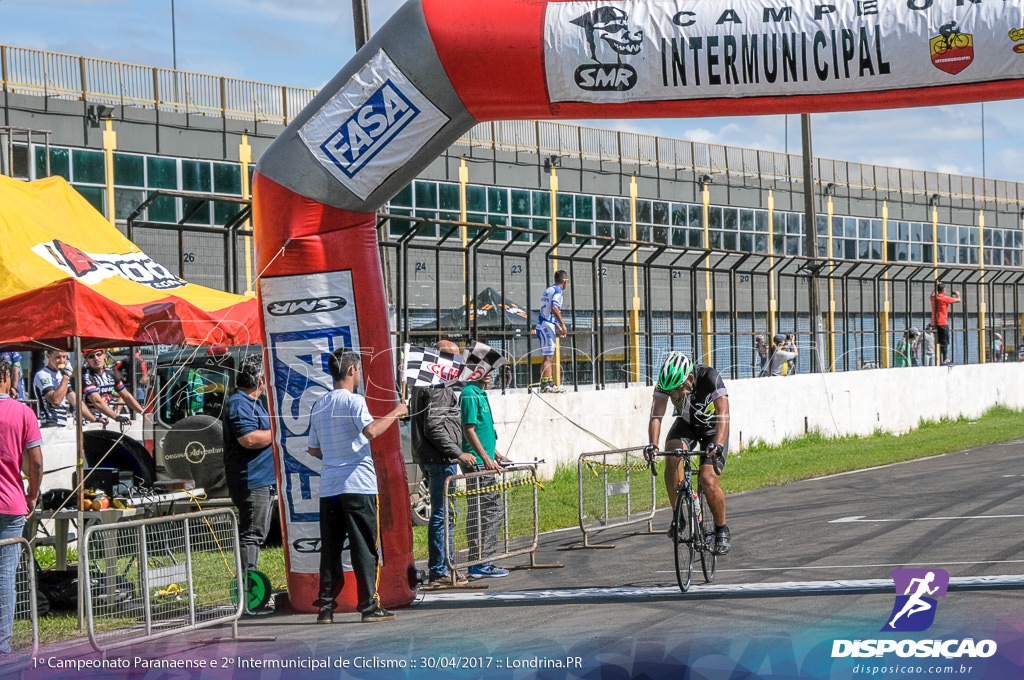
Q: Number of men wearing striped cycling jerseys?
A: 2